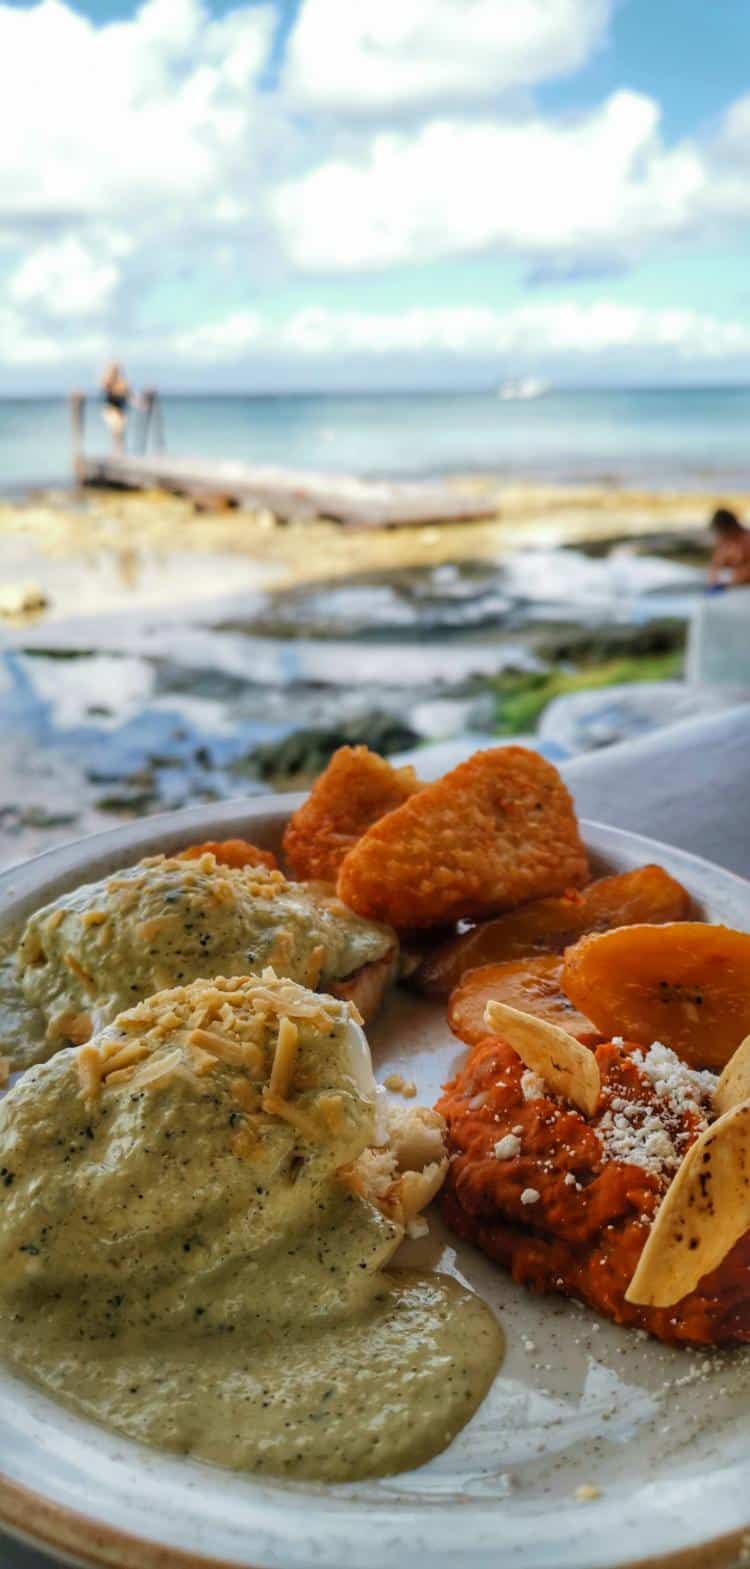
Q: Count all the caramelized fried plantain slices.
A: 3